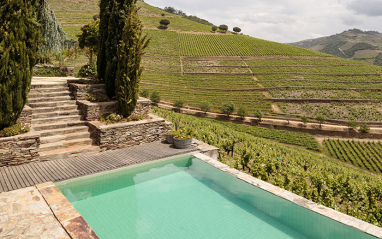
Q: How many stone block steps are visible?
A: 13